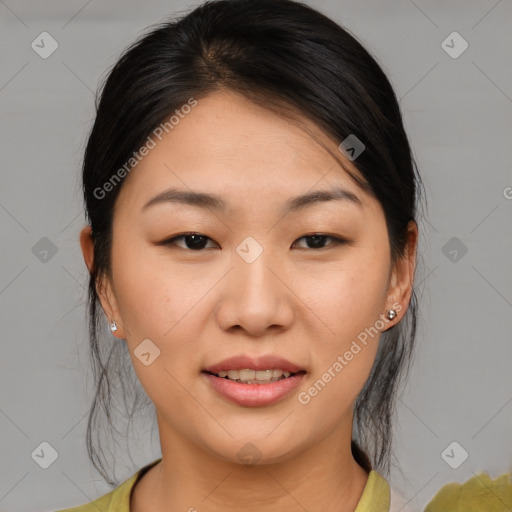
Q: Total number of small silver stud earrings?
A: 2